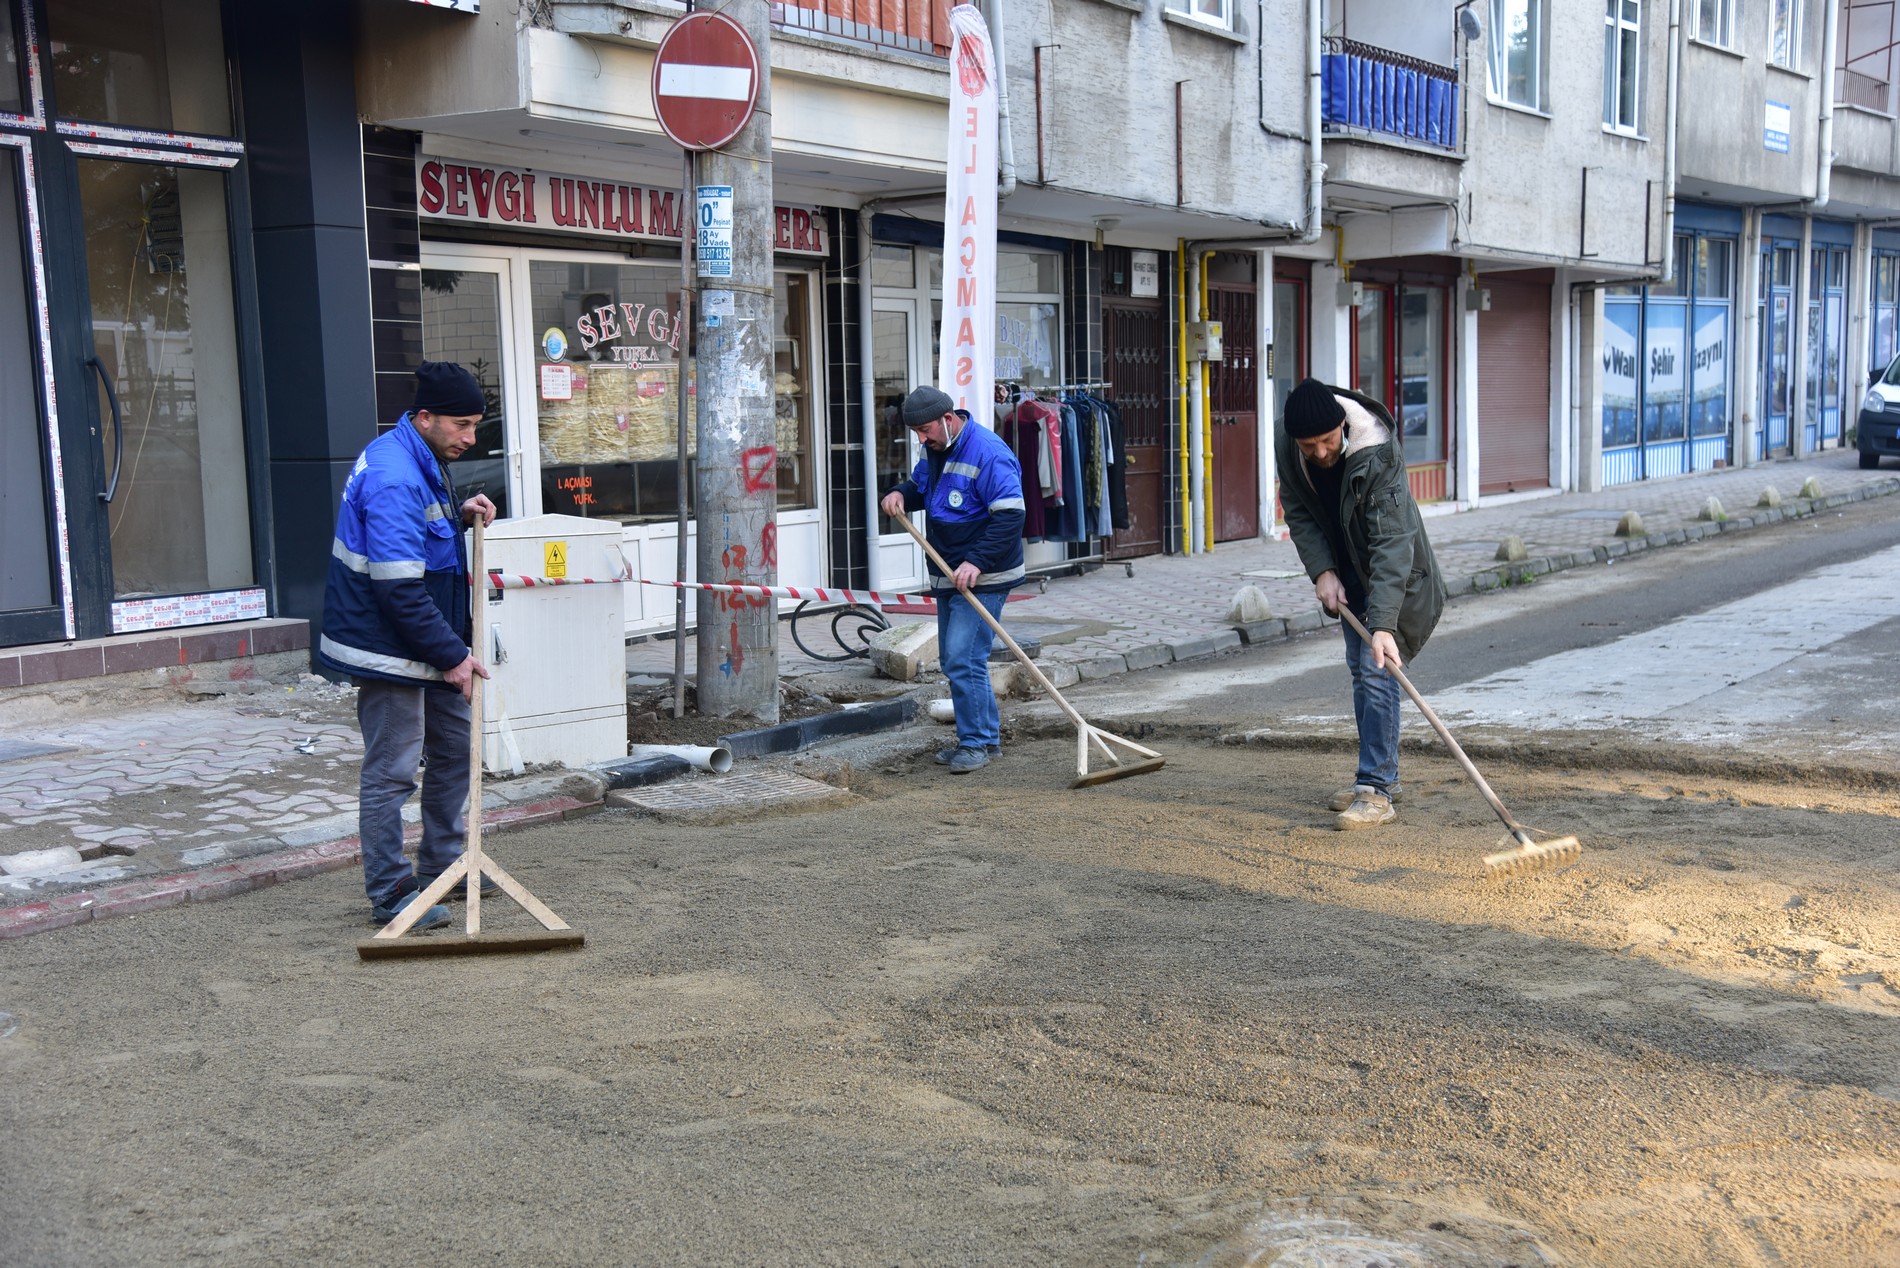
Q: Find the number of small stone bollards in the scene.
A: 6